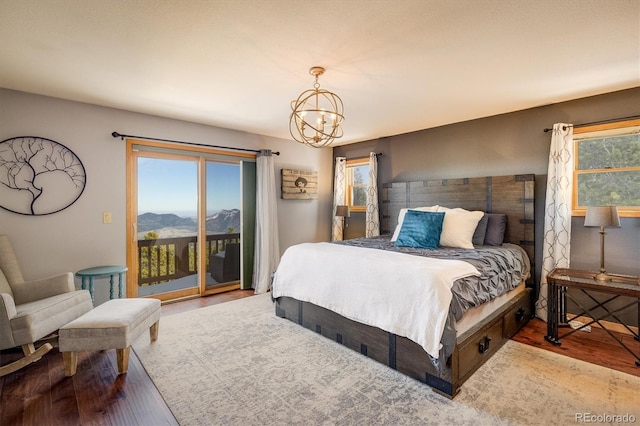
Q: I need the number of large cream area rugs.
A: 1